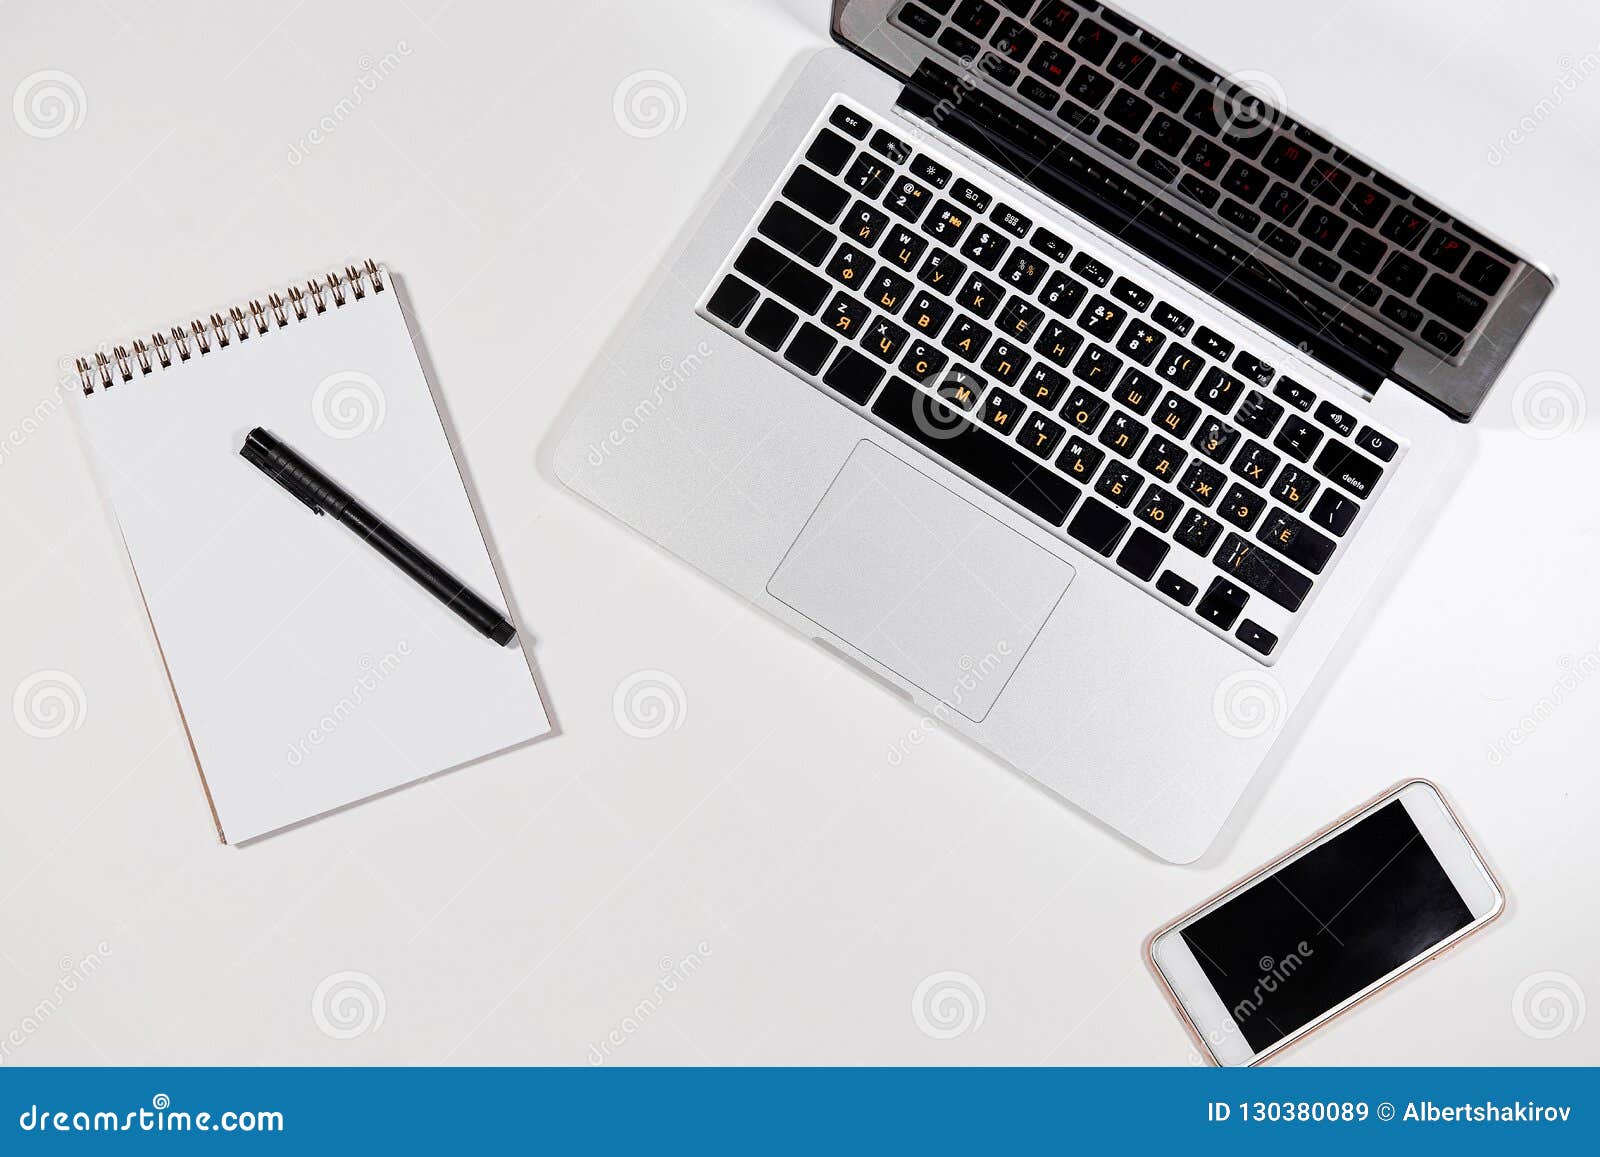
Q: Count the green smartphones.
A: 0